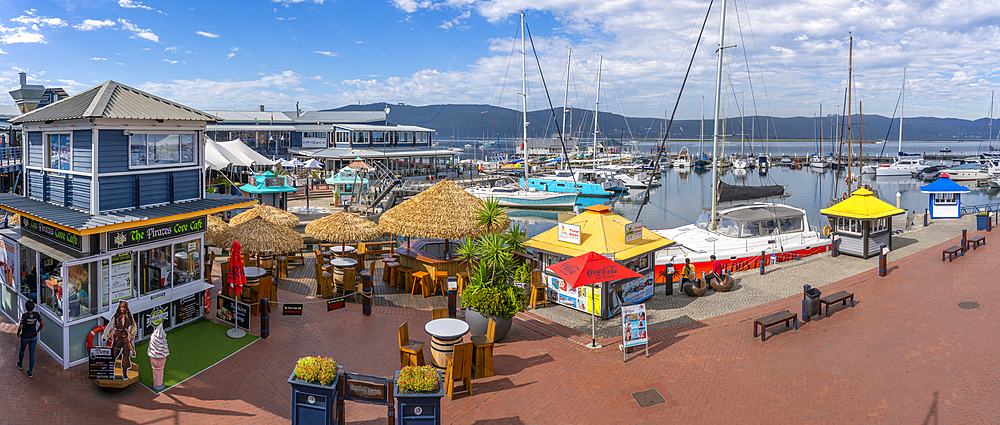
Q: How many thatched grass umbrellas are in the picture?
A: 5